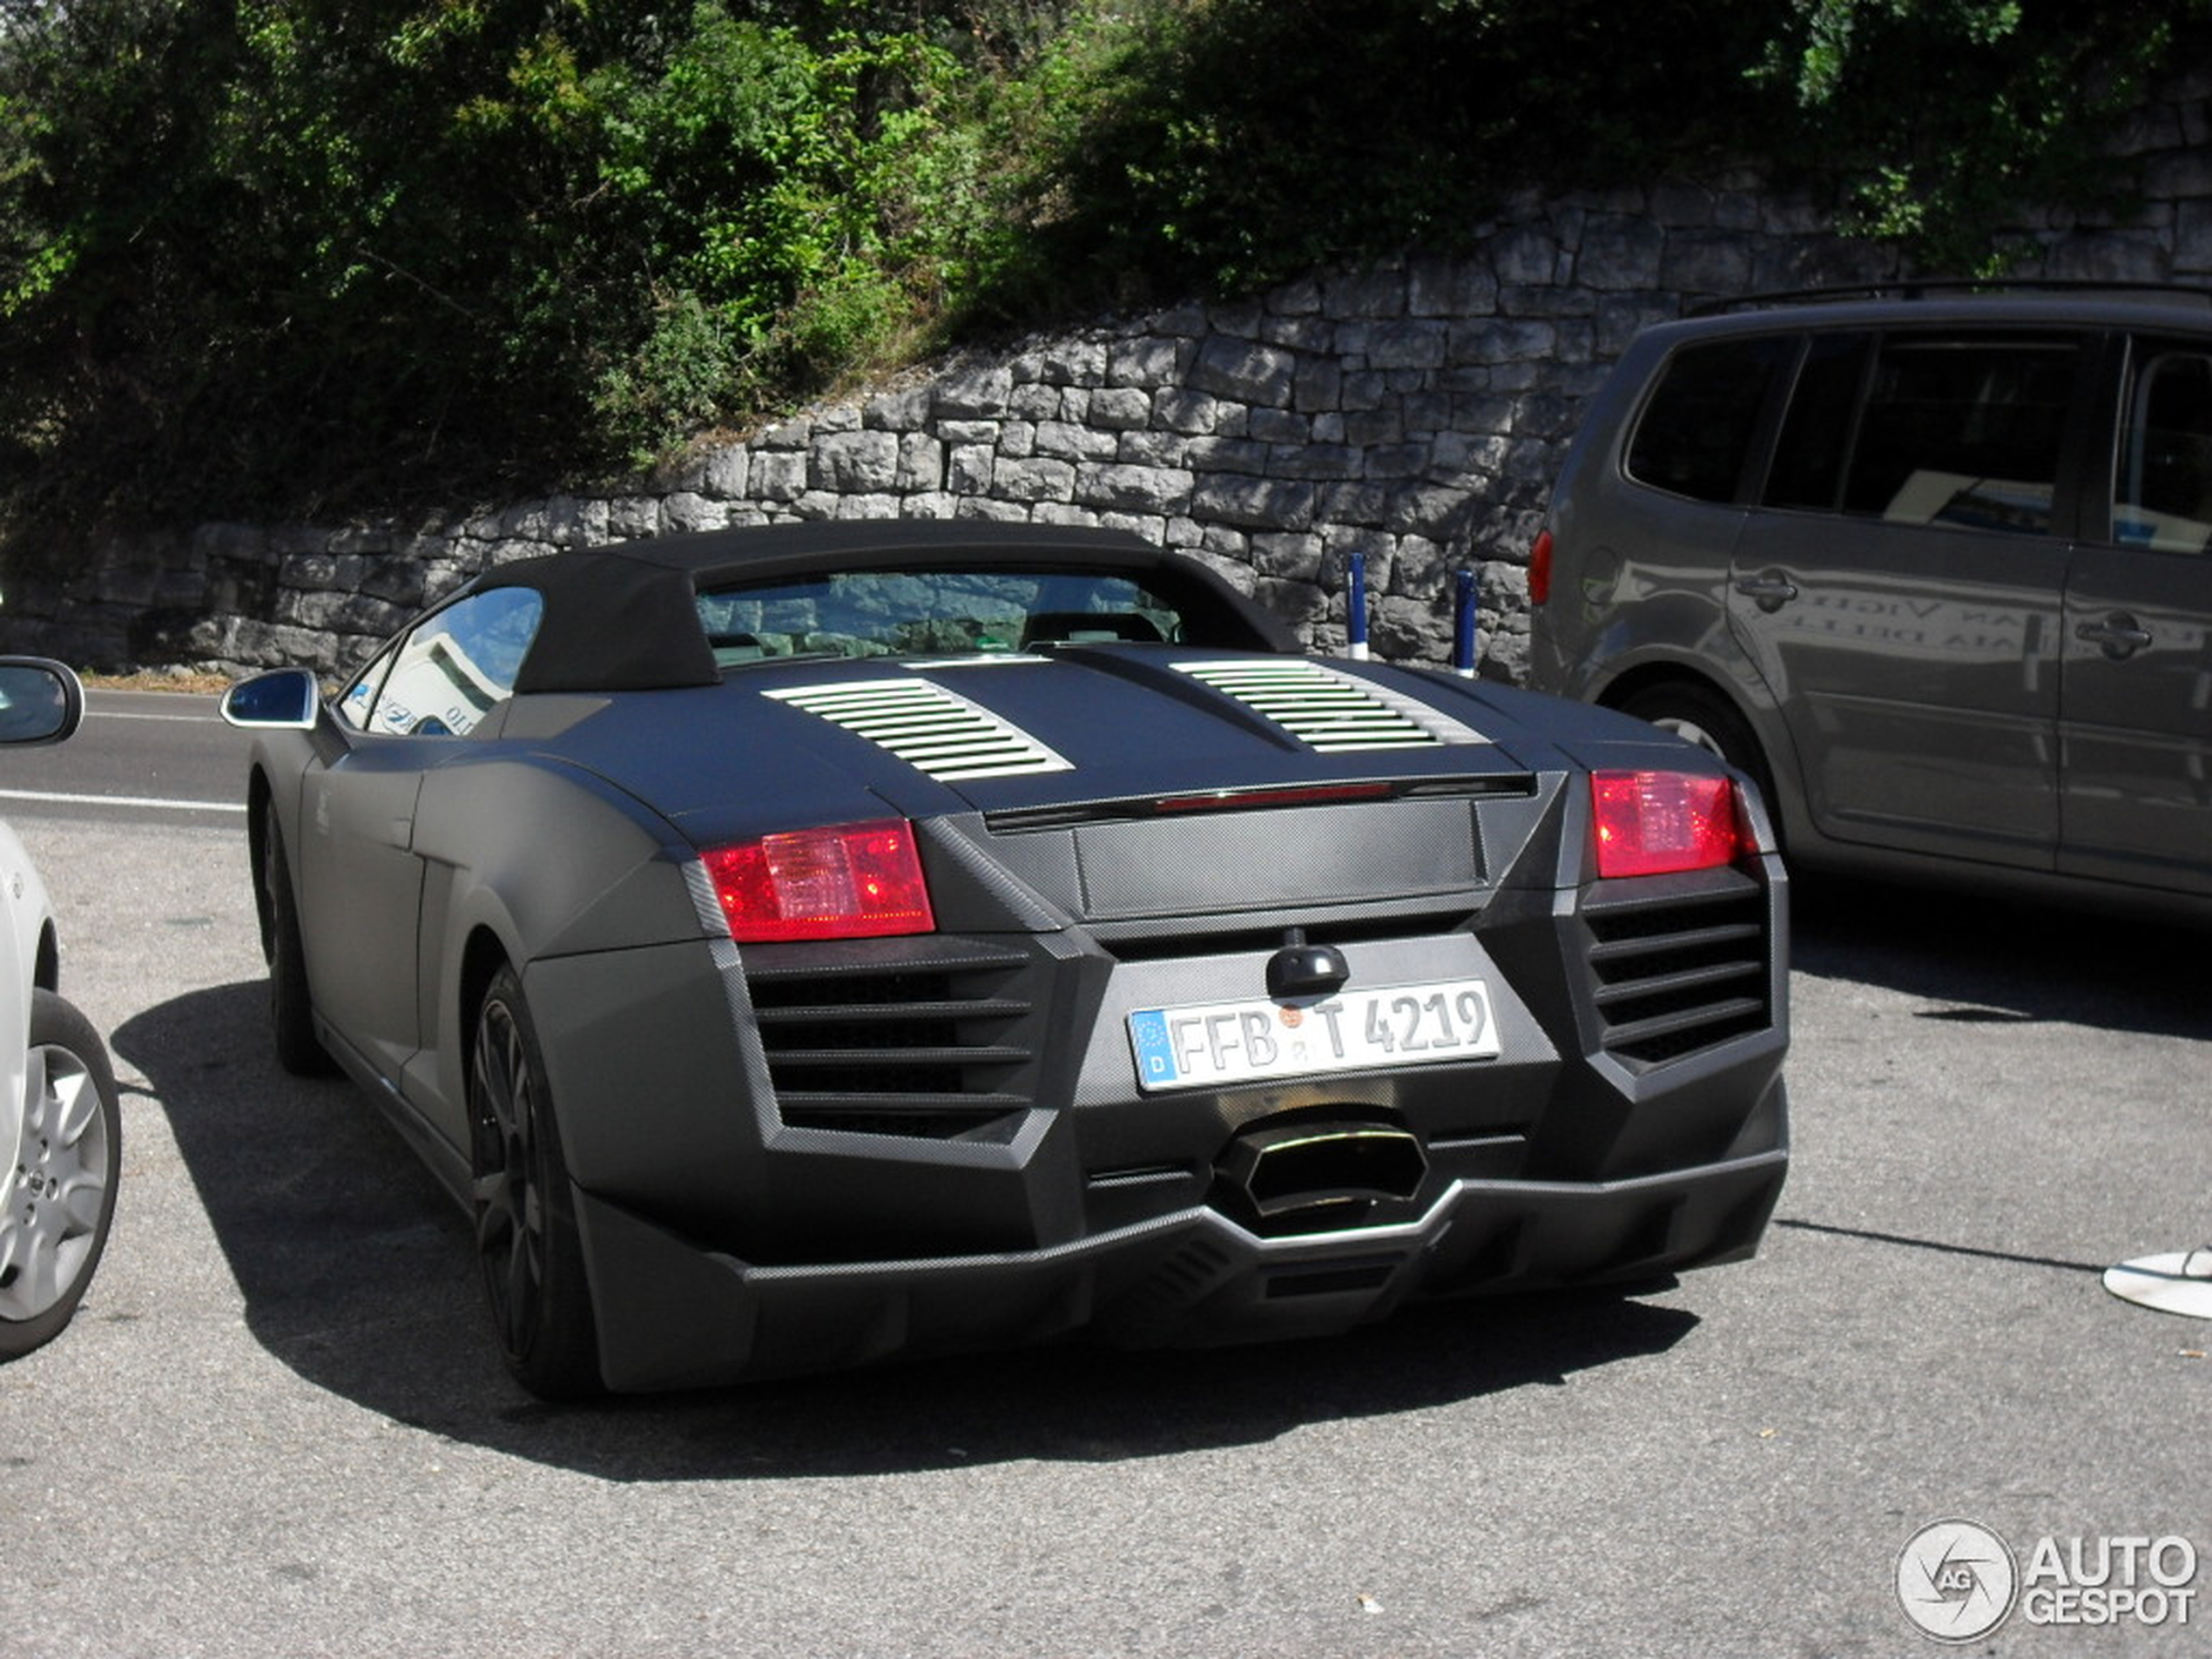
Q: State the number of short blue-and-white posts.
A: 2